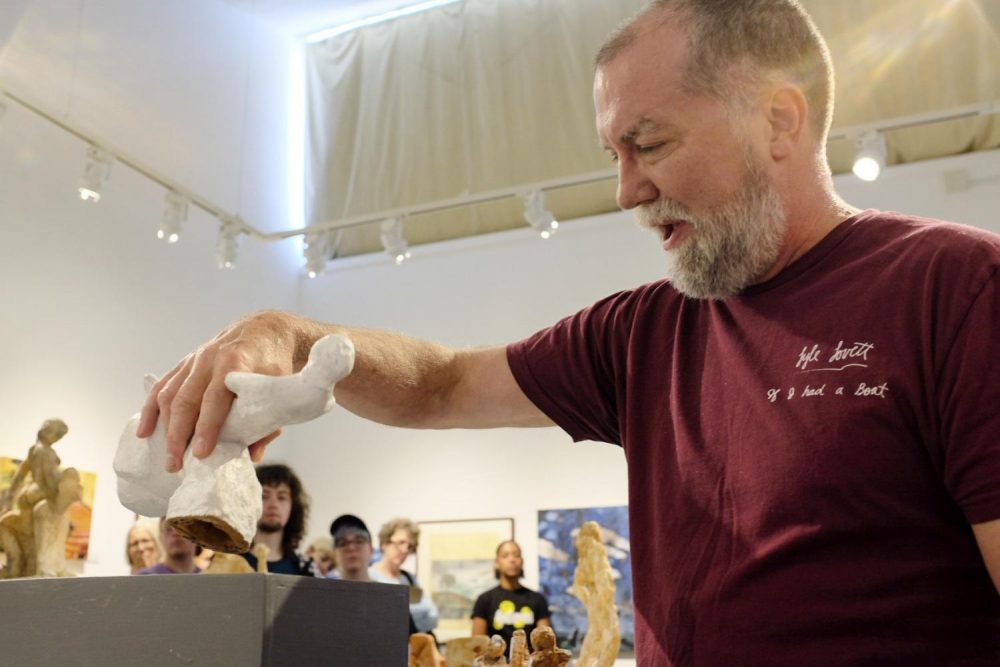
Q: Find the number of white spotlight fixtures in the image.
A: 7